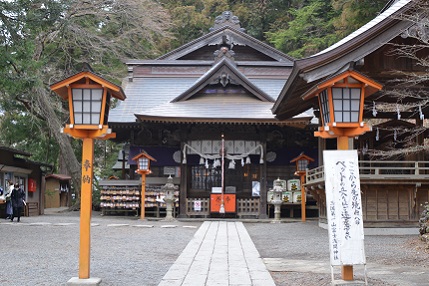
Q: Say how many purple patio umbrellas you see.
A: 0